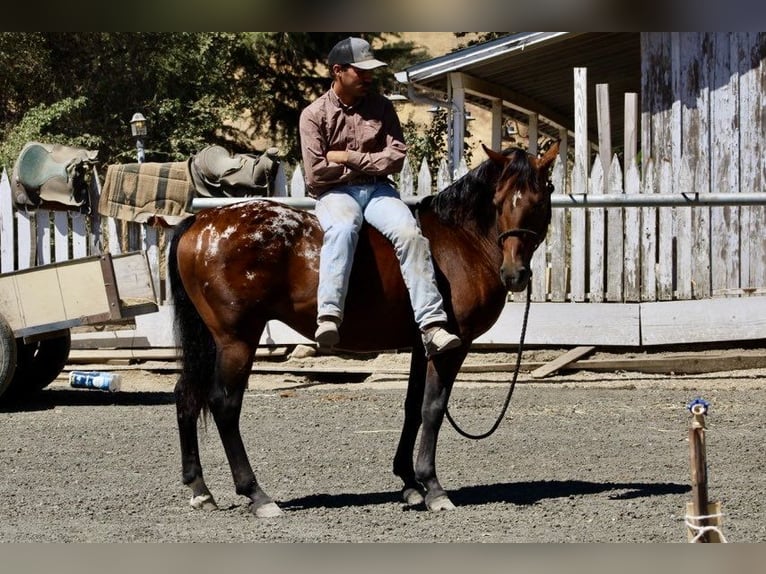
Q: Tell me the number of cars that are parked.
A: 0